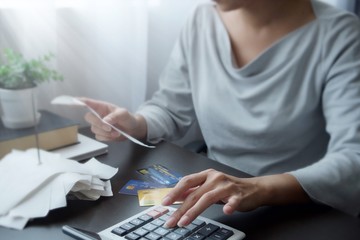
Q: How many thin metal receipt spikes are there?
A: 1